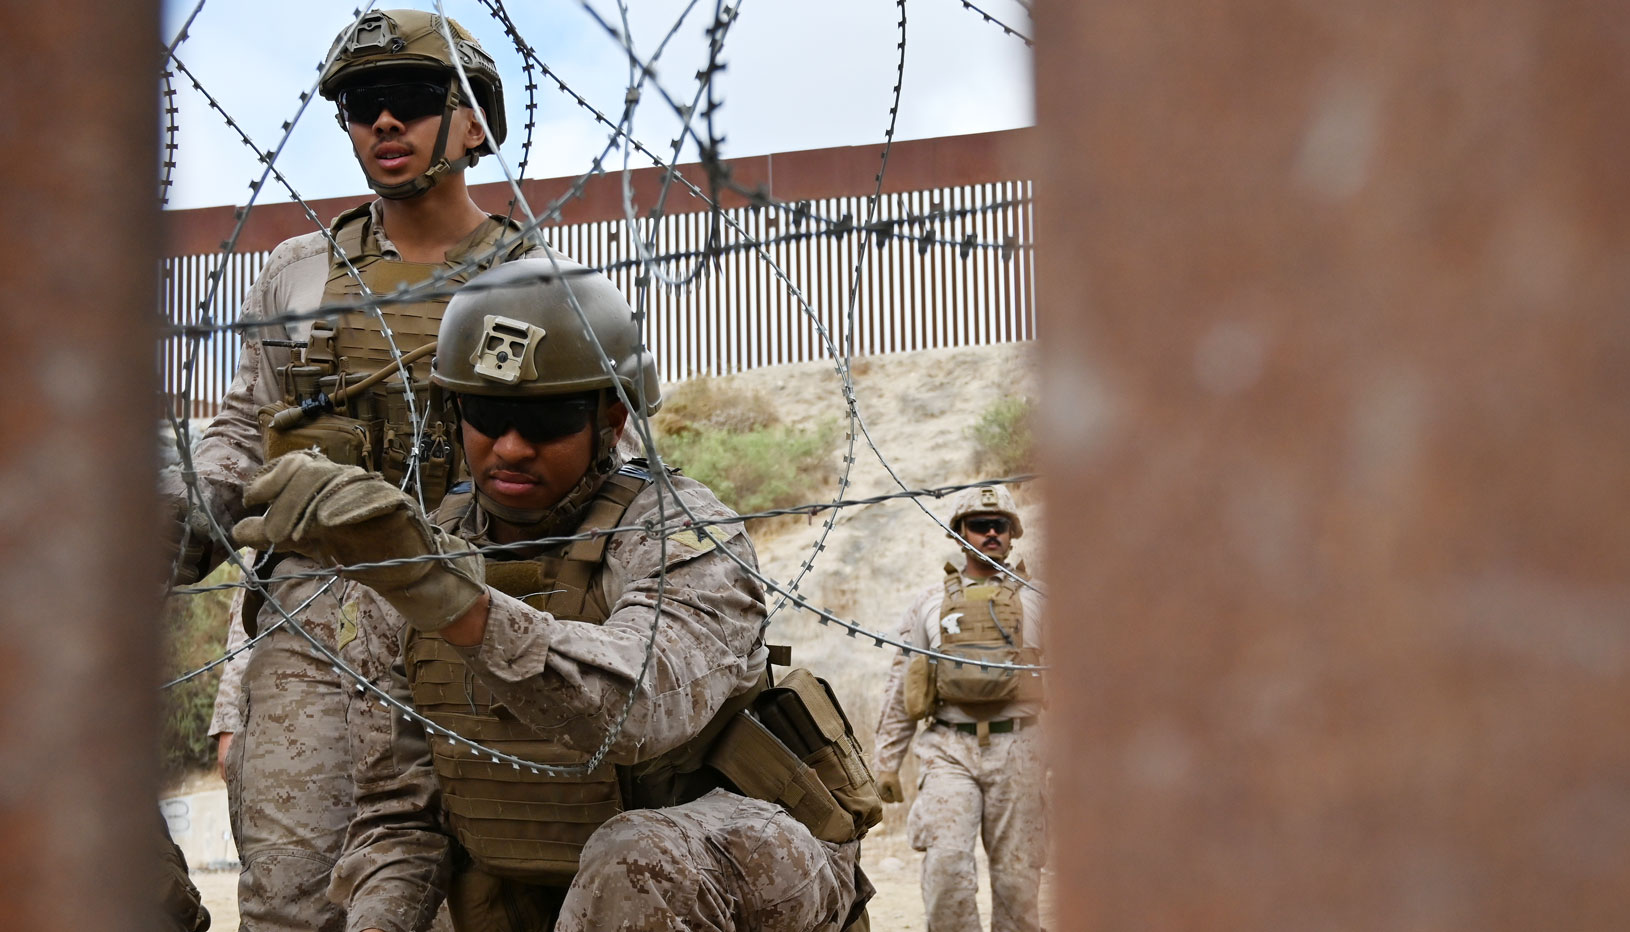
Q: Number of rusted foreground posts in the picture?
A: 2